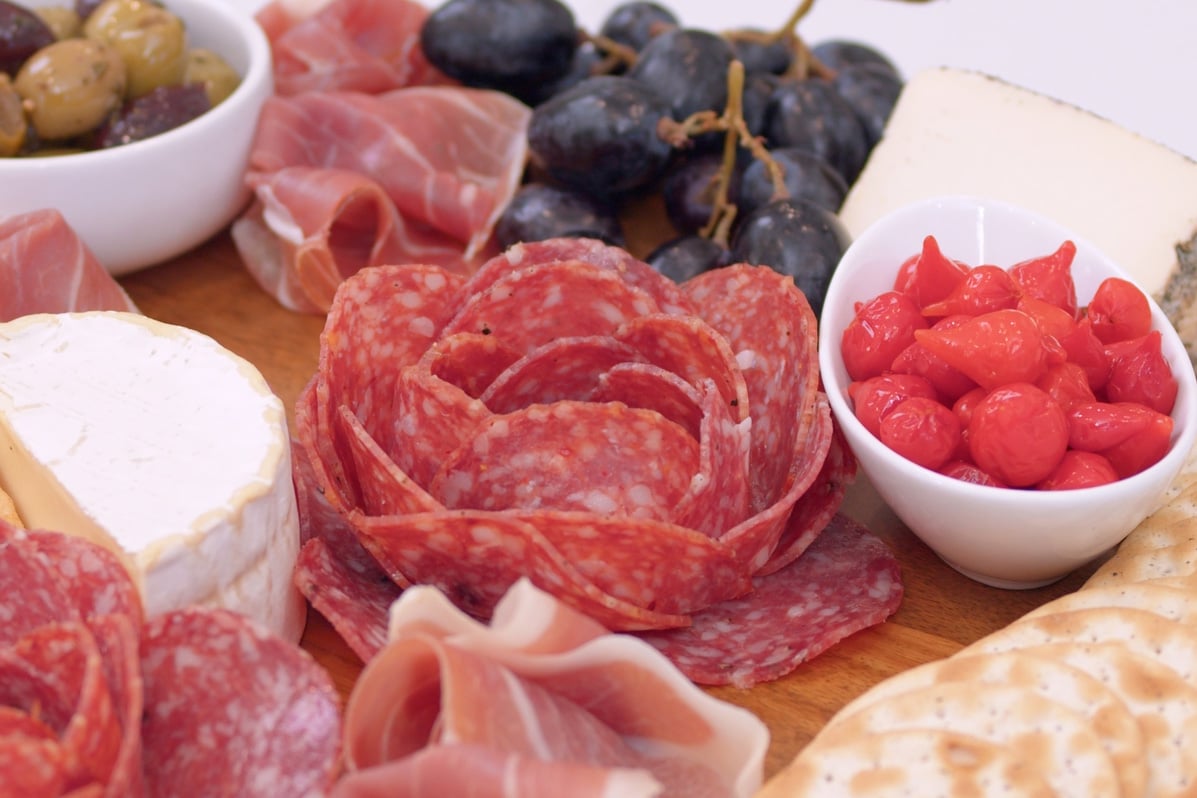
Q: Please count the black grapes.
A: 15